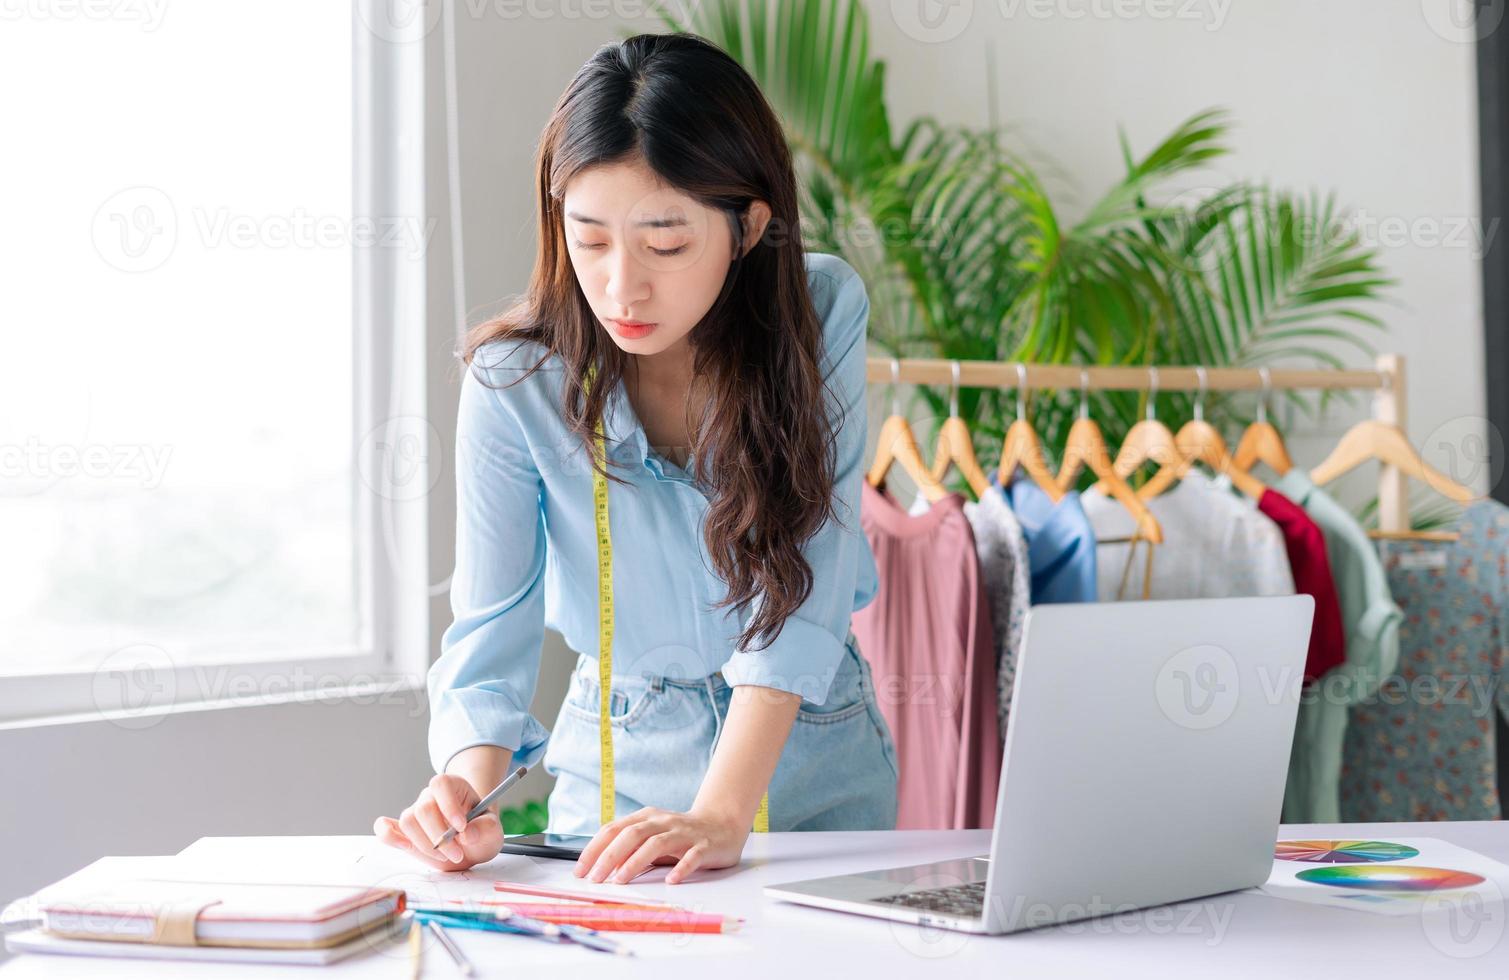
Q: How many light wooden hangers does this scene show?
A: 8